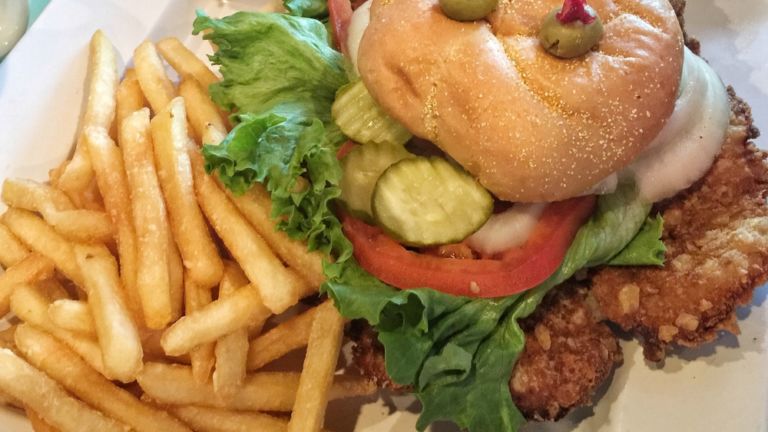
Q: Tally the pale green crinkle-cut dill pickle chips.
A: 3